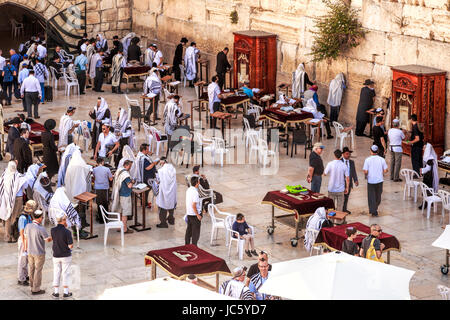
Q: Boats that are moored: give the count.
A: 0